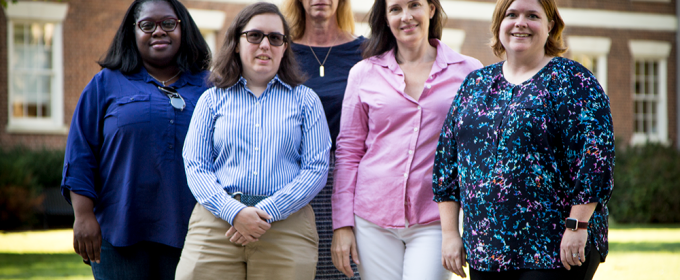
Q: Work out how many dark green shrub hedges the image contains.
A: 2